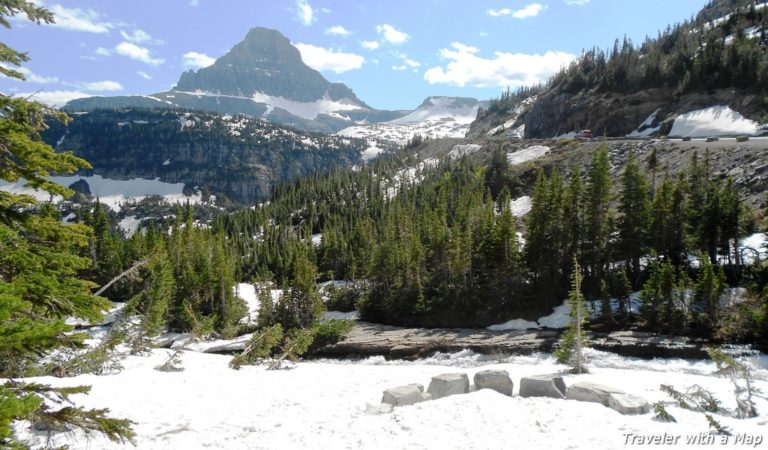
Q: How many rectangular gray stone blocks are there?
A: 6